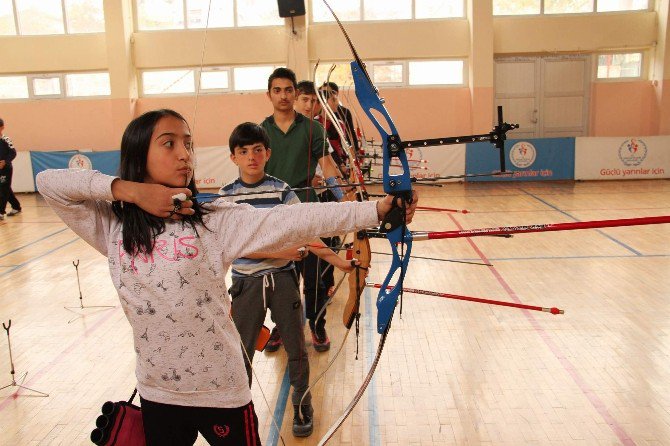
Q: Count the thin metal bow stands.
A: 2